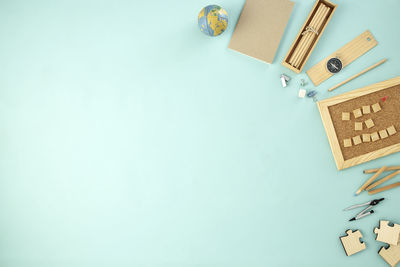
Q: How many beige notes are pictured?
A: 12